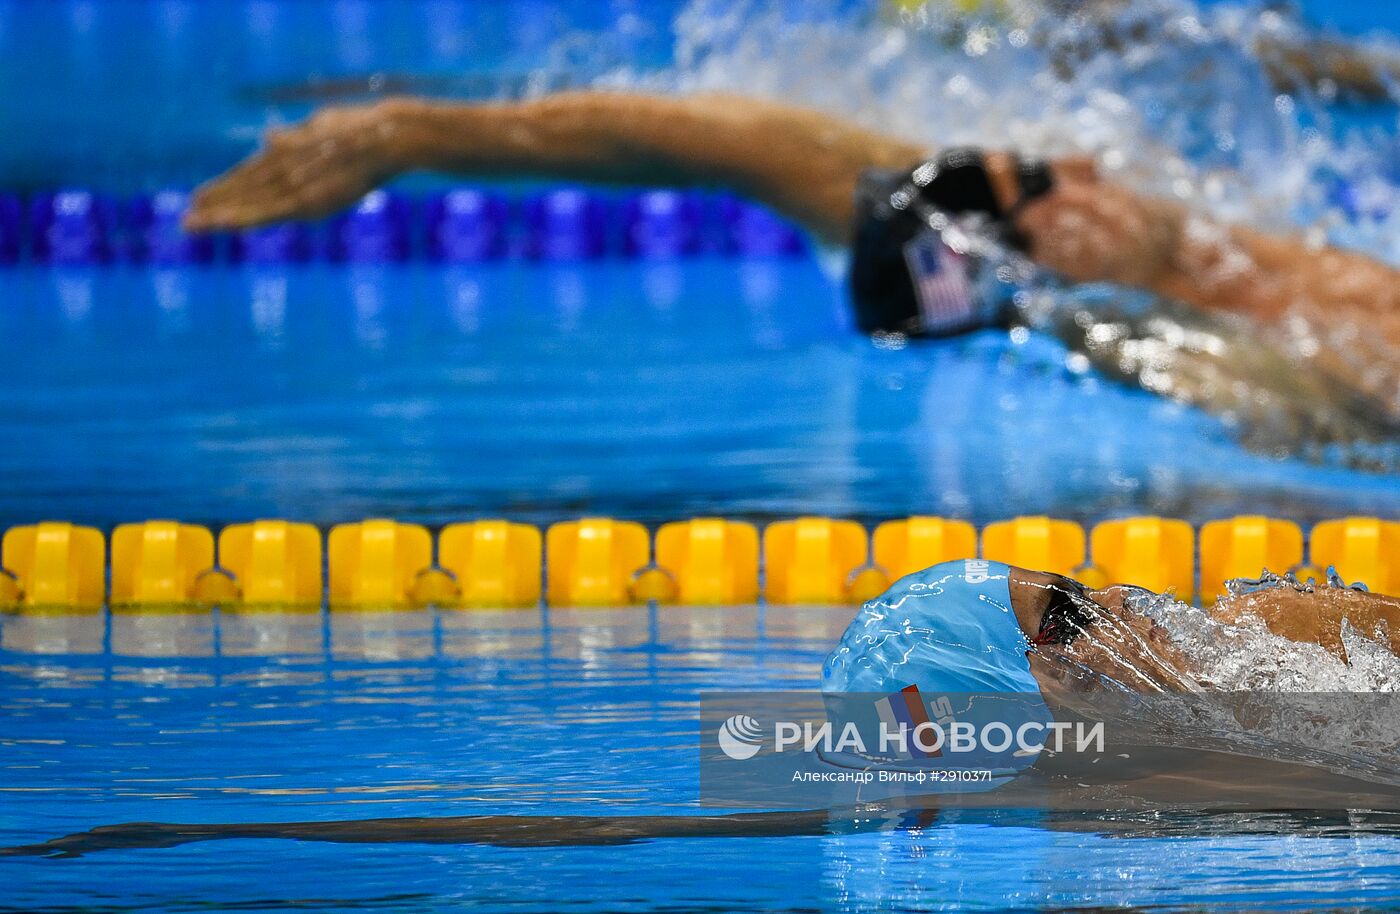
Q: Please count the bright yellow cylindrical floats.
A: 13